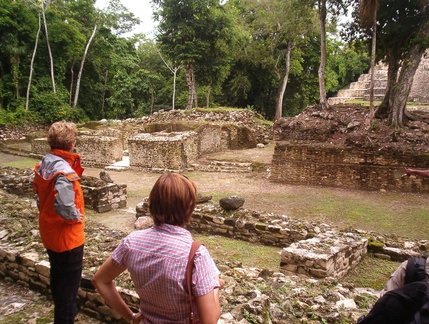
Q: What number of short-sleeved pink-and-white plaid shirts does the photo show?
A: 1